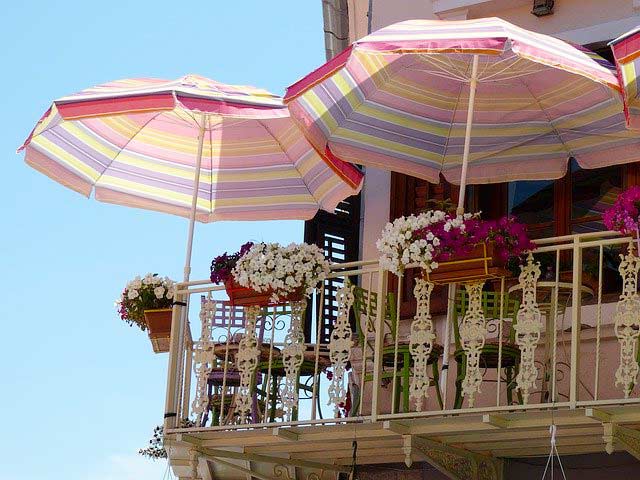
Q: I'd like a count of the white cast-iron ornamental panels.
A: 8